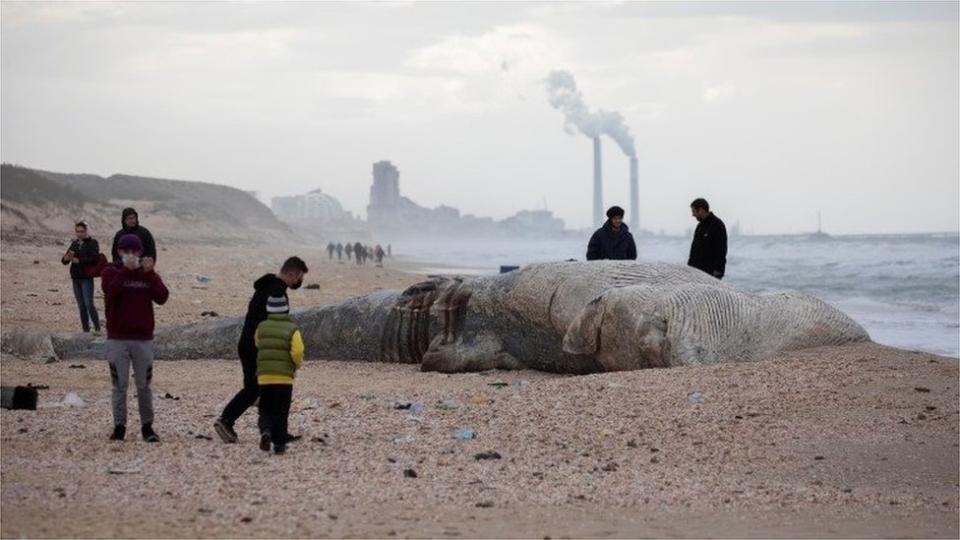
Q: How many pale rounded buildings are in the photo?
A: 1